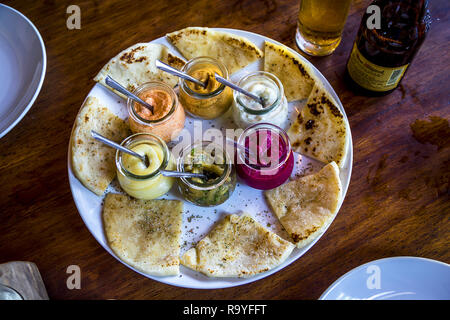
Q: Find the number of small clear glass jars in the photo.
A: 6